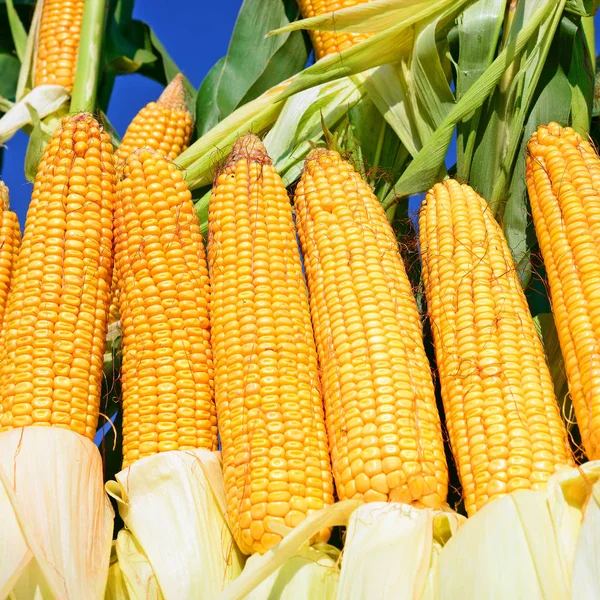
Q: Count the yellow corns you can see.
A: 10